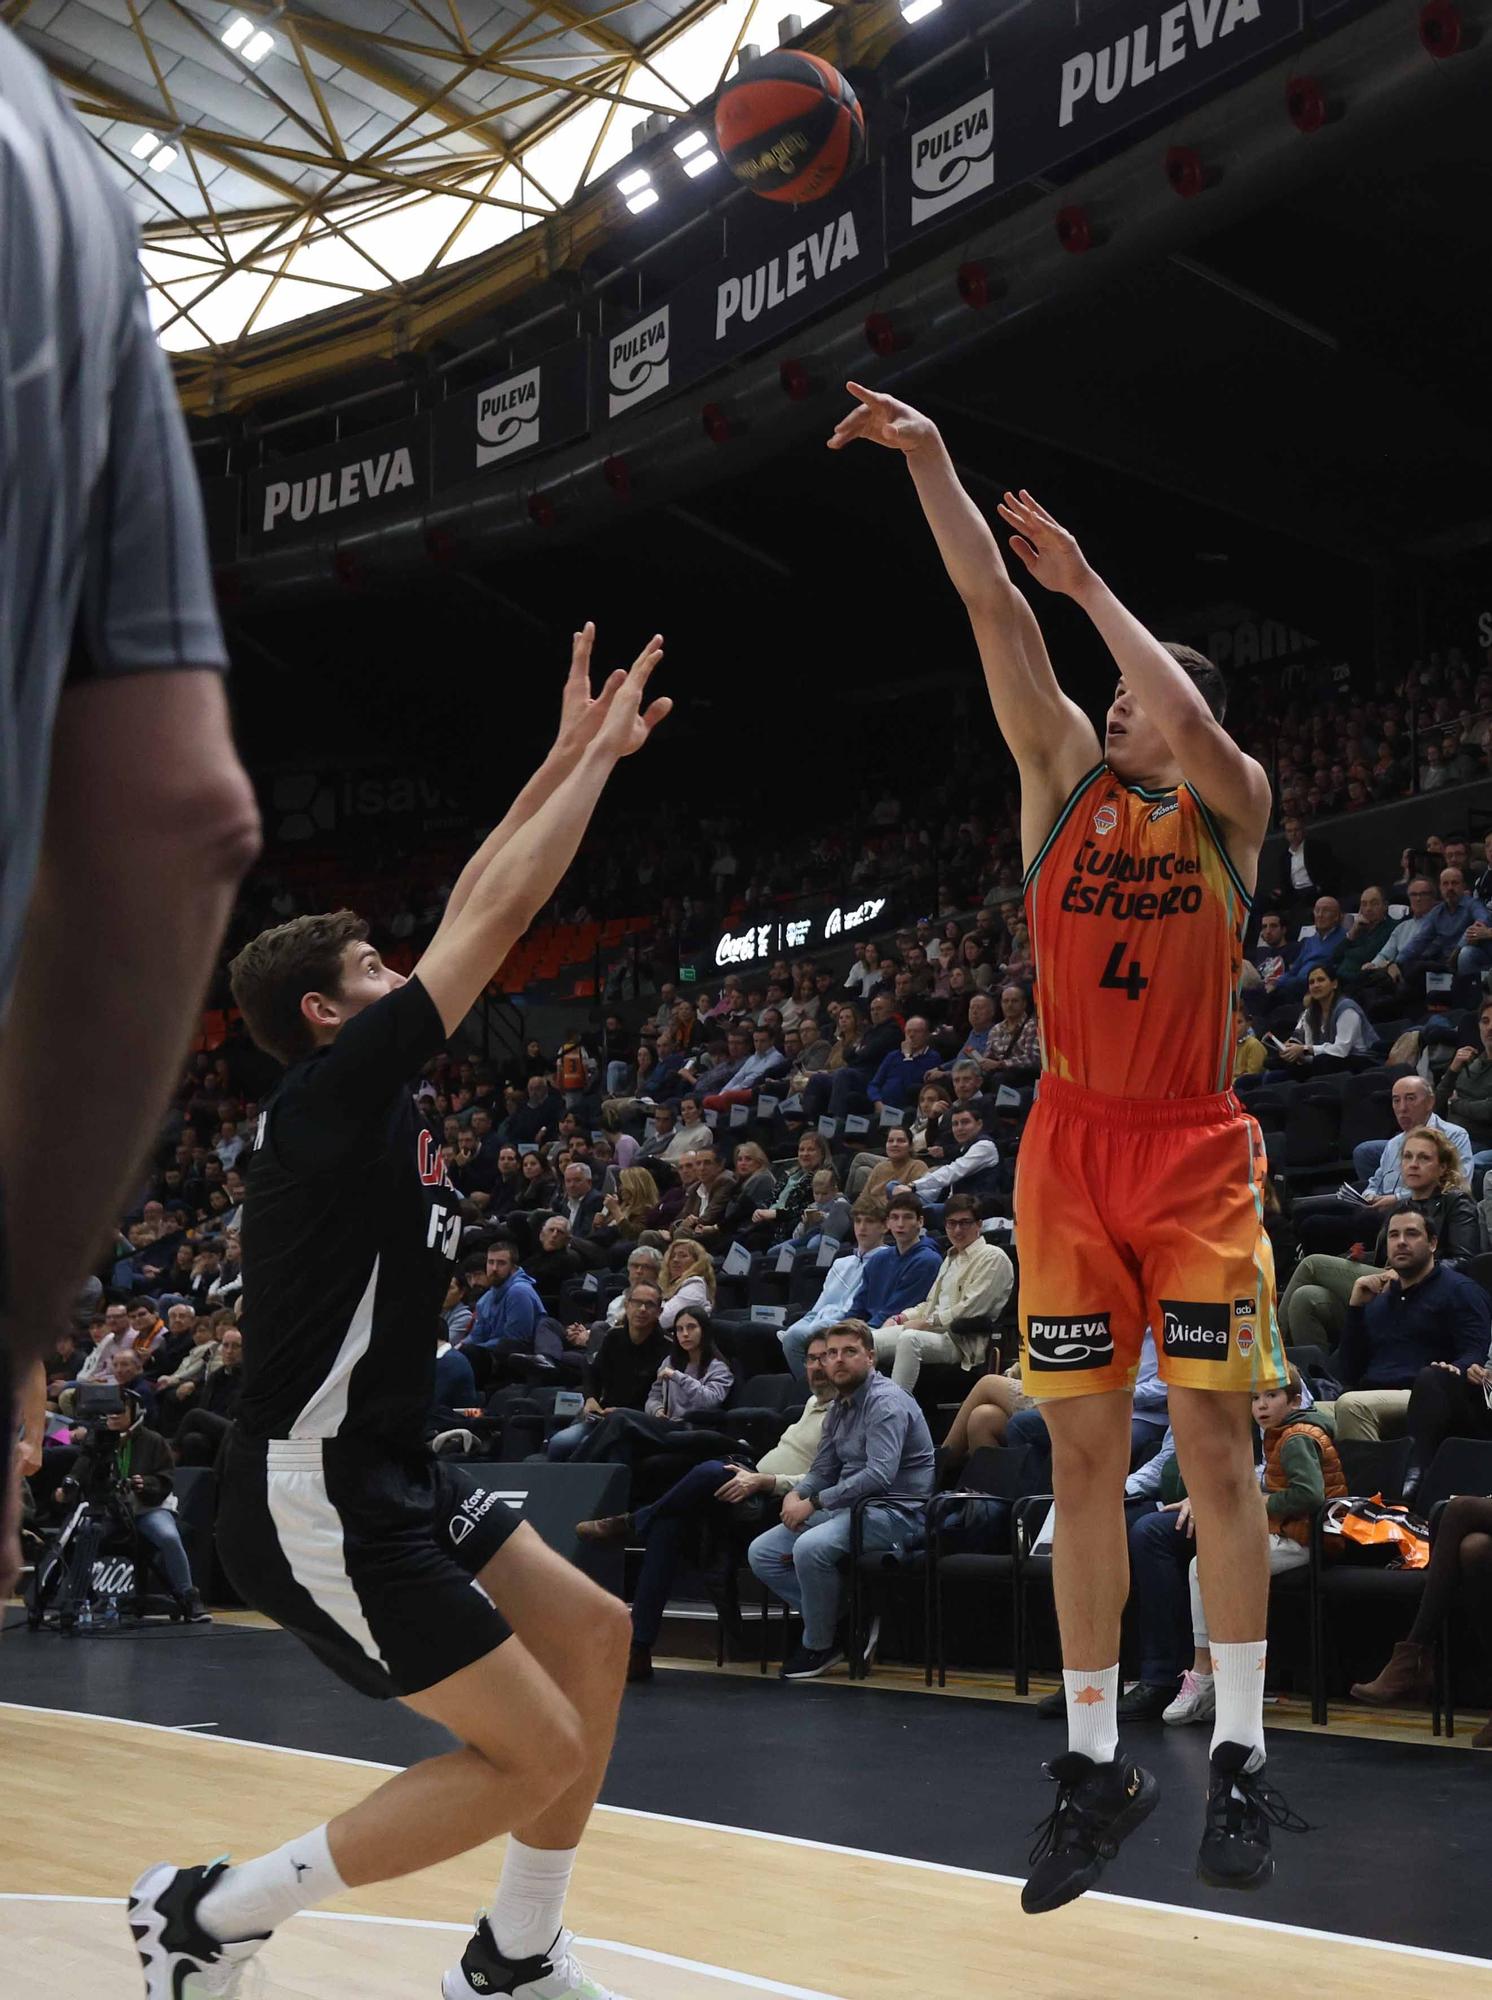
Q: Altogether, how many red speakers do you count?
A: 13